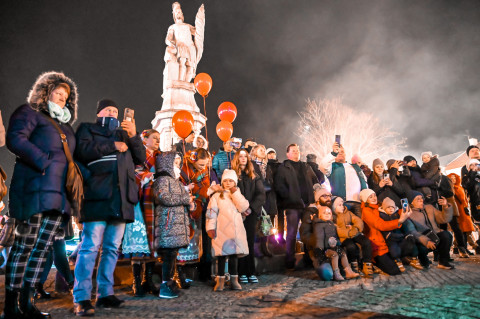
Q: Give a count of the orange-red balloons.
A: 4